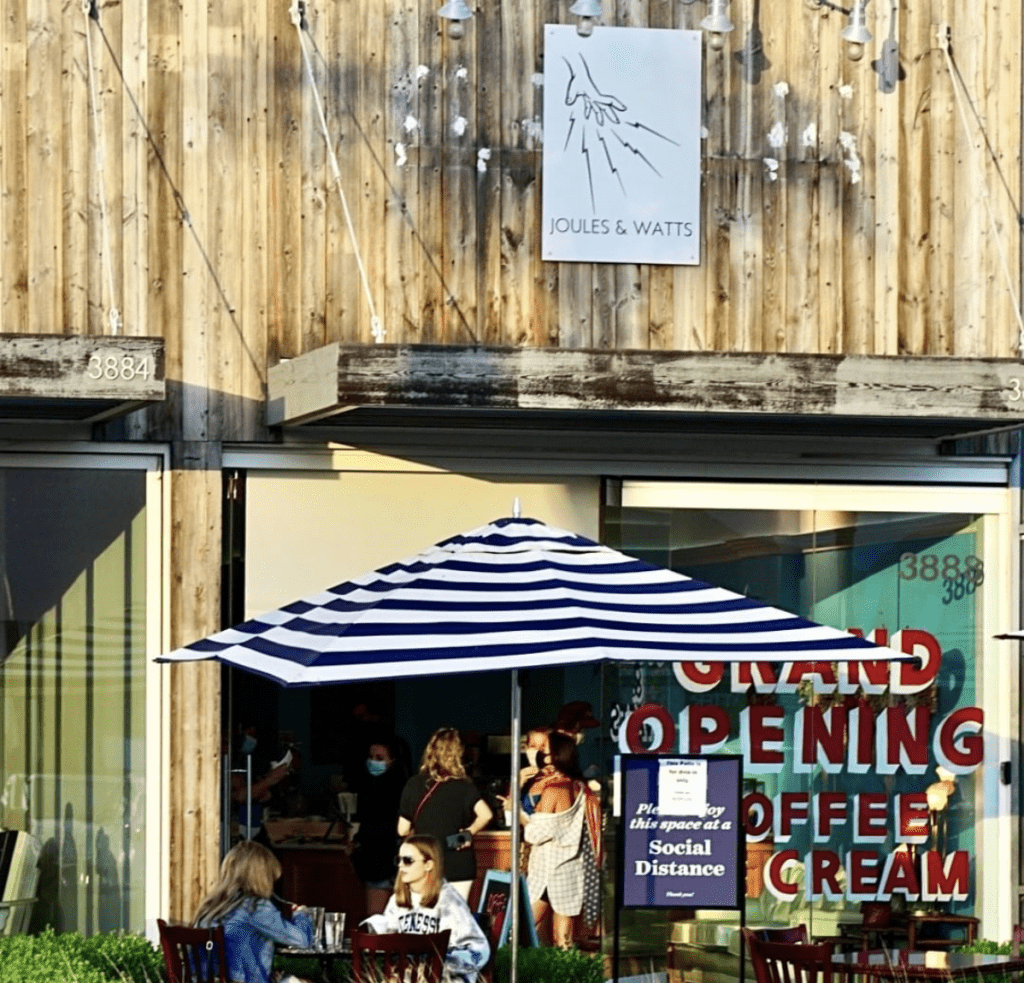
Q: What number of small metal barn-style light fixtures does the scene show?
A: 4